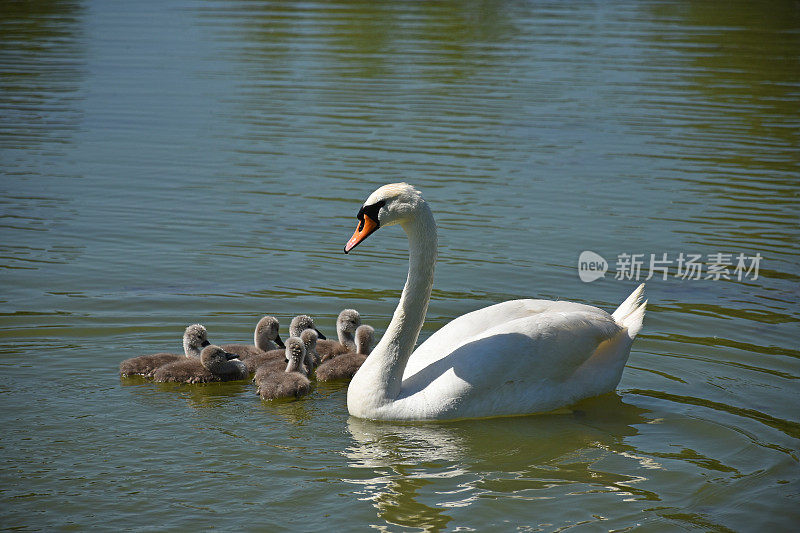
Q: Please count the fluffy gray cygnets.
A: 8